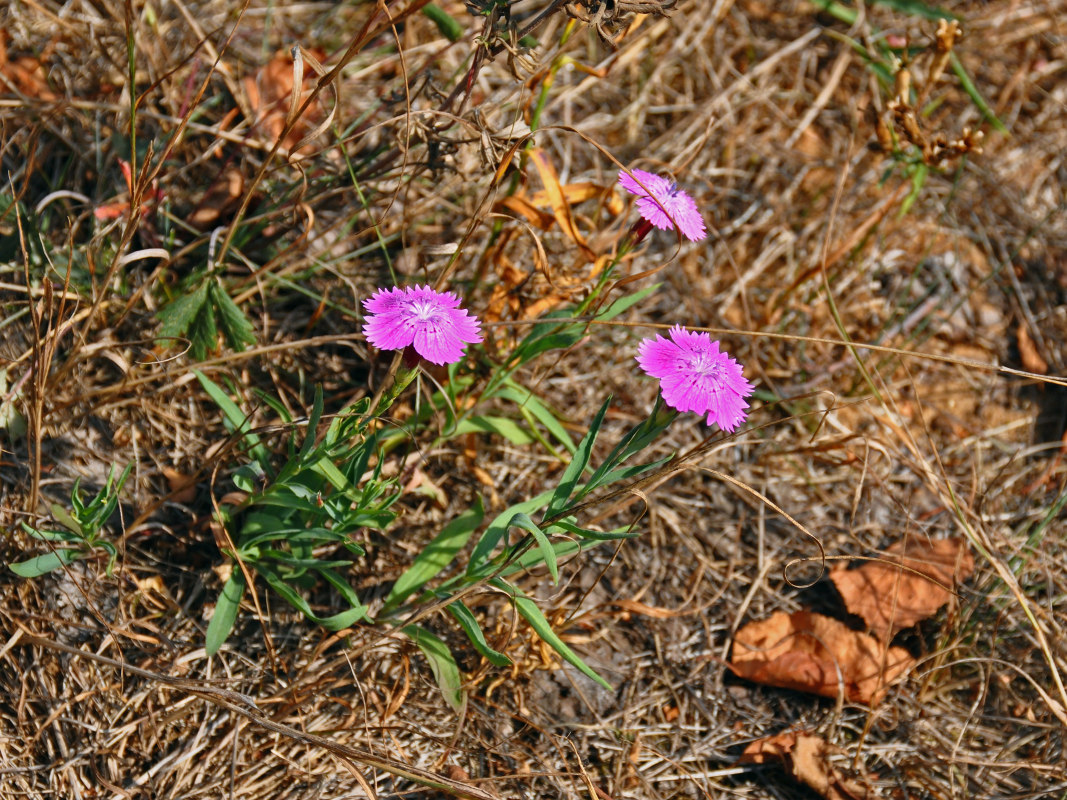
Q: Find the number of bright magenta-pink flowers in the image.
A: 3